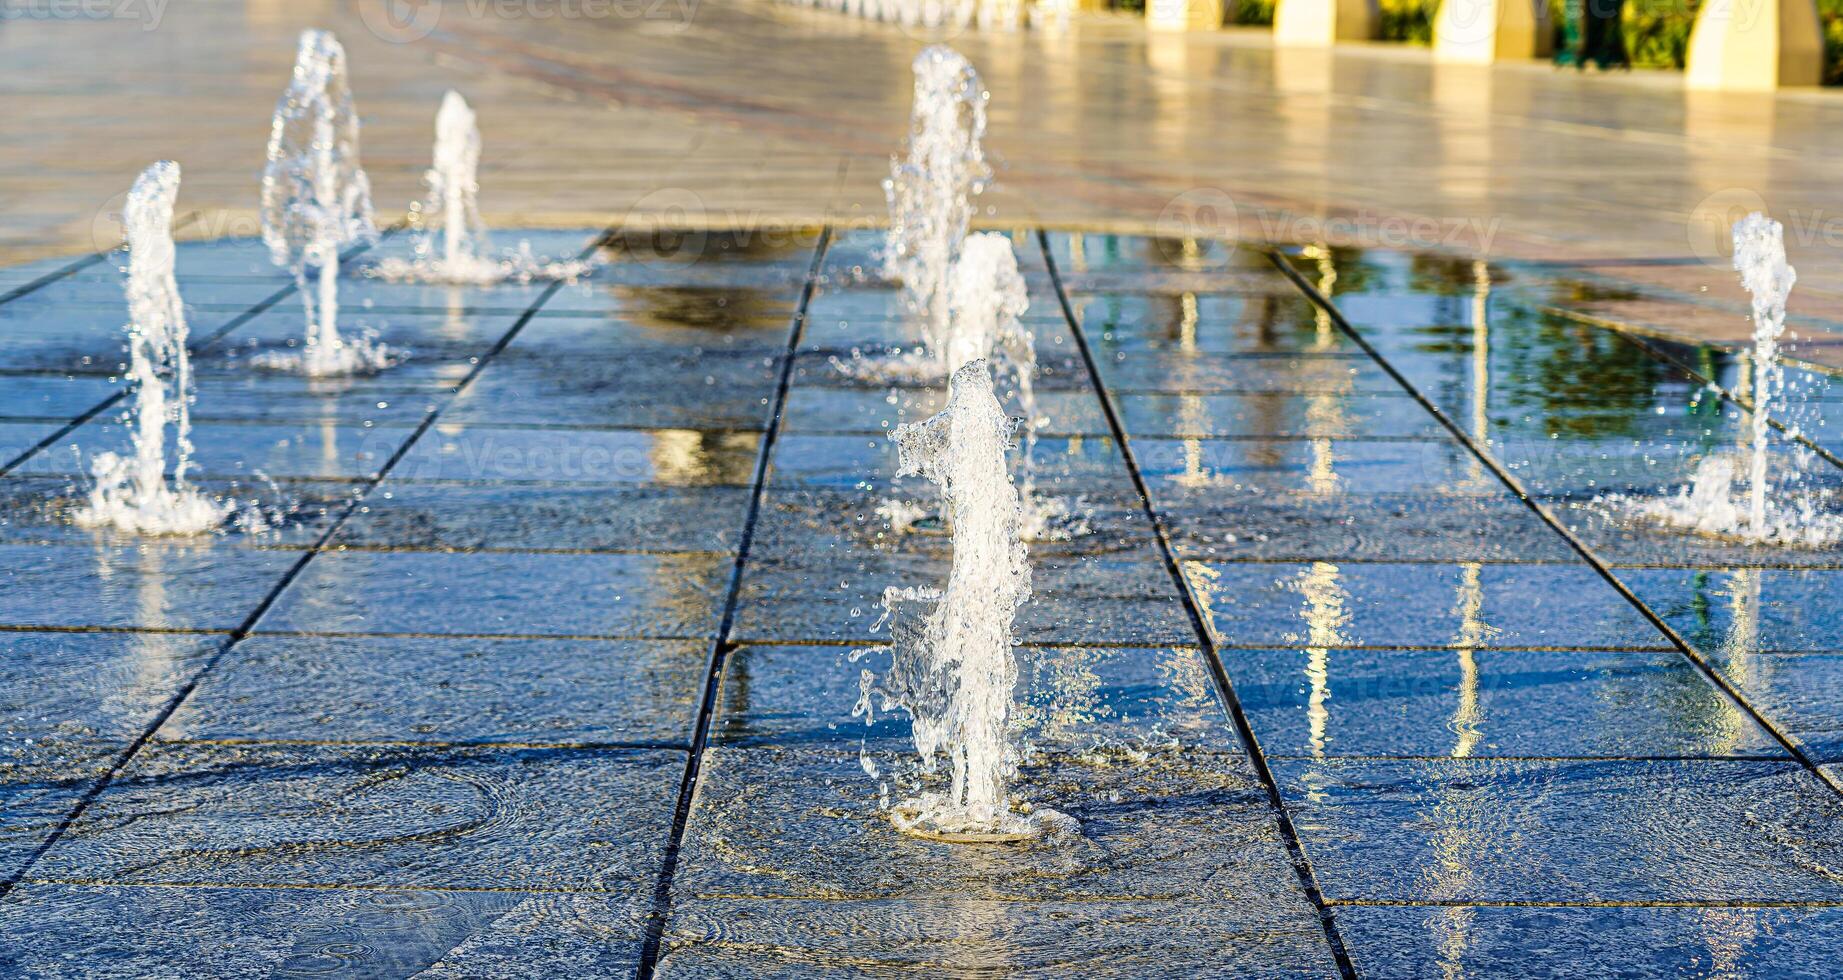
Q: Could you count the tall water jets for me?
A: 7